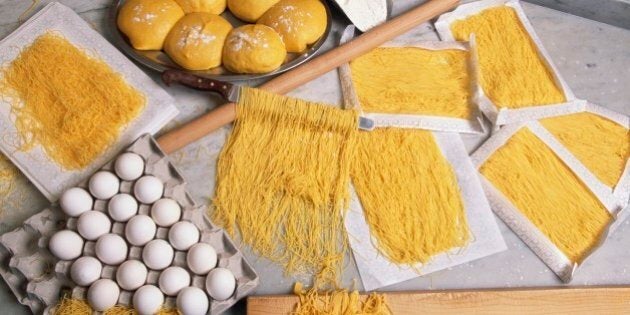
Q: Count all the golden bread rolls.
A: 6